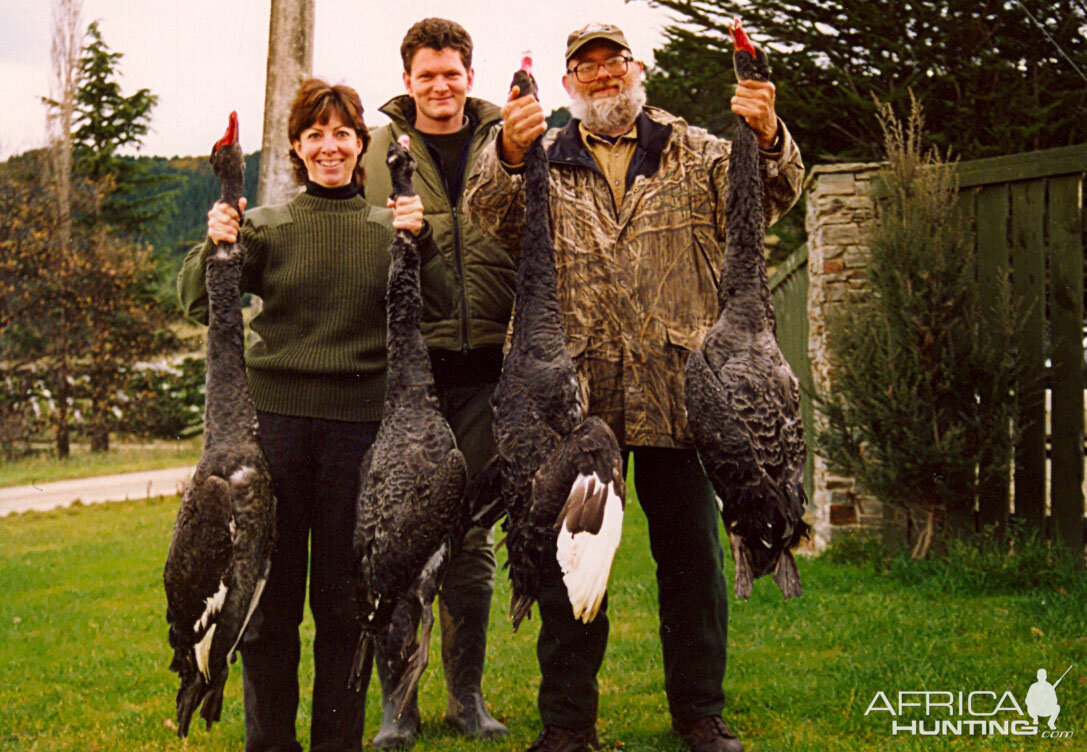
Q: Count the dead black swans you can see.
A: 4